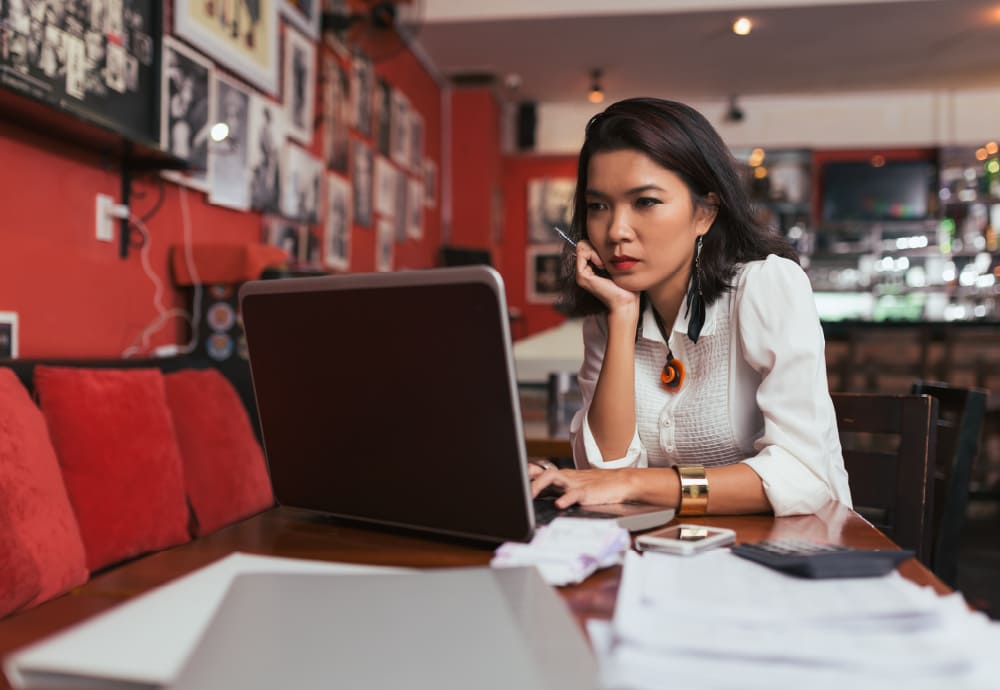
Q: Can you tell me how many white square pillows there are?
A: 0